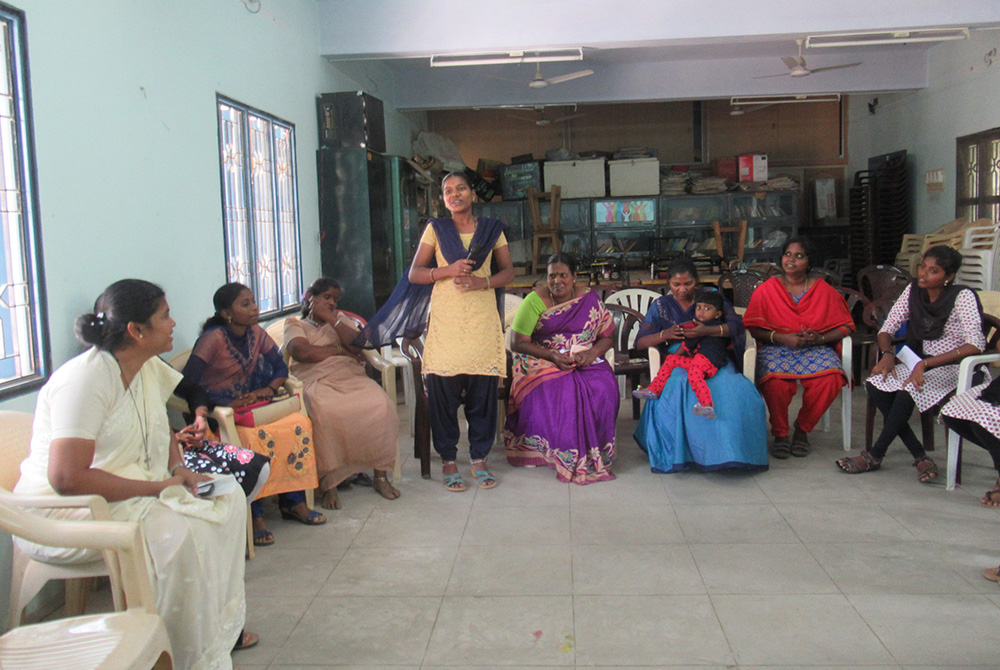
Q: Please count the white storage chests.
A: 2